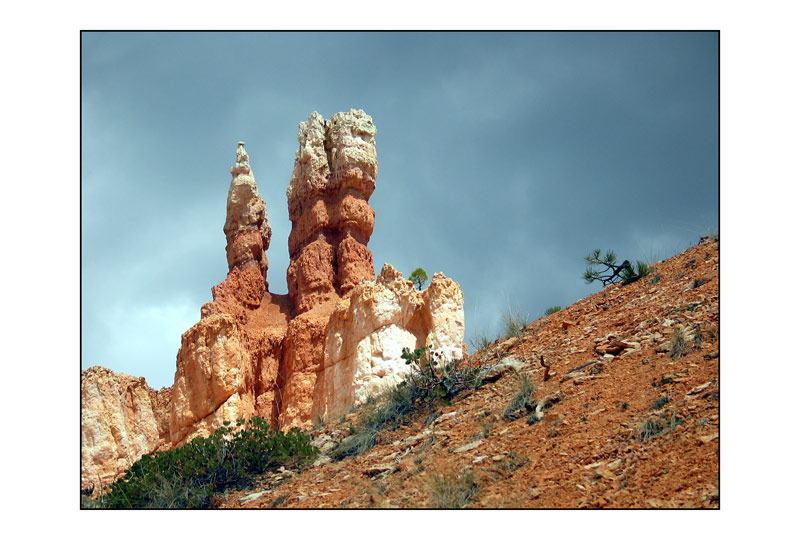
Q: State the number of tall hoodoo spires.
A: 2